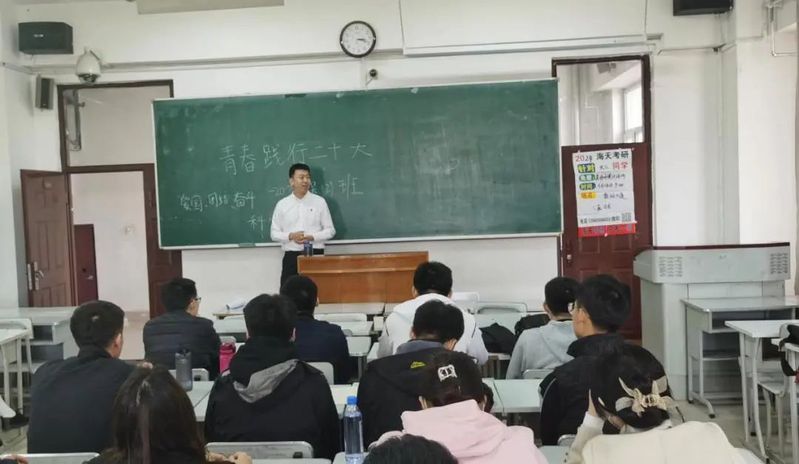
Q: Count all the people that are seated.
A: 12